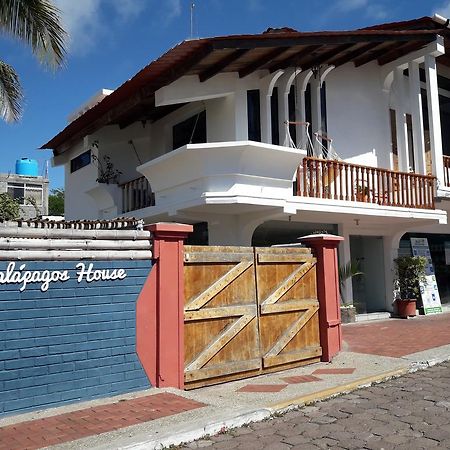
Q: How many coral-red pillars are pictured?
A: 2